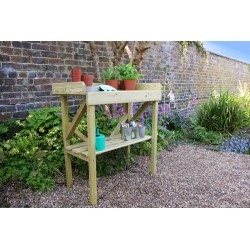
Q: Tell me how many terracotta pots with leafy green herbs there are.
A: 2